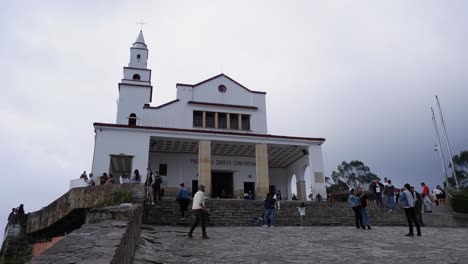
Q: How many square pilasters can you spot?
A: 2